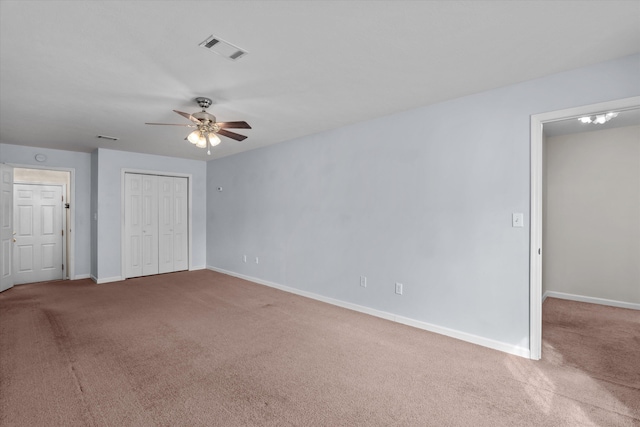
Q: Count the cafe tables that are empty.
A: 0